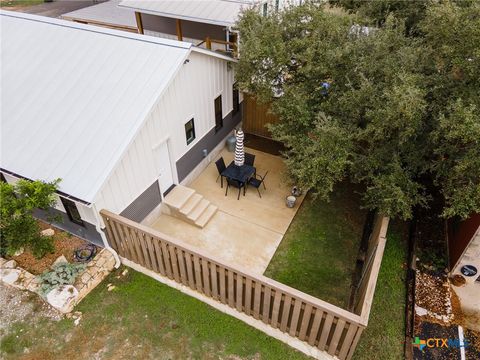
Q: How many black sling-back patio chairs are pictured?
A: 4